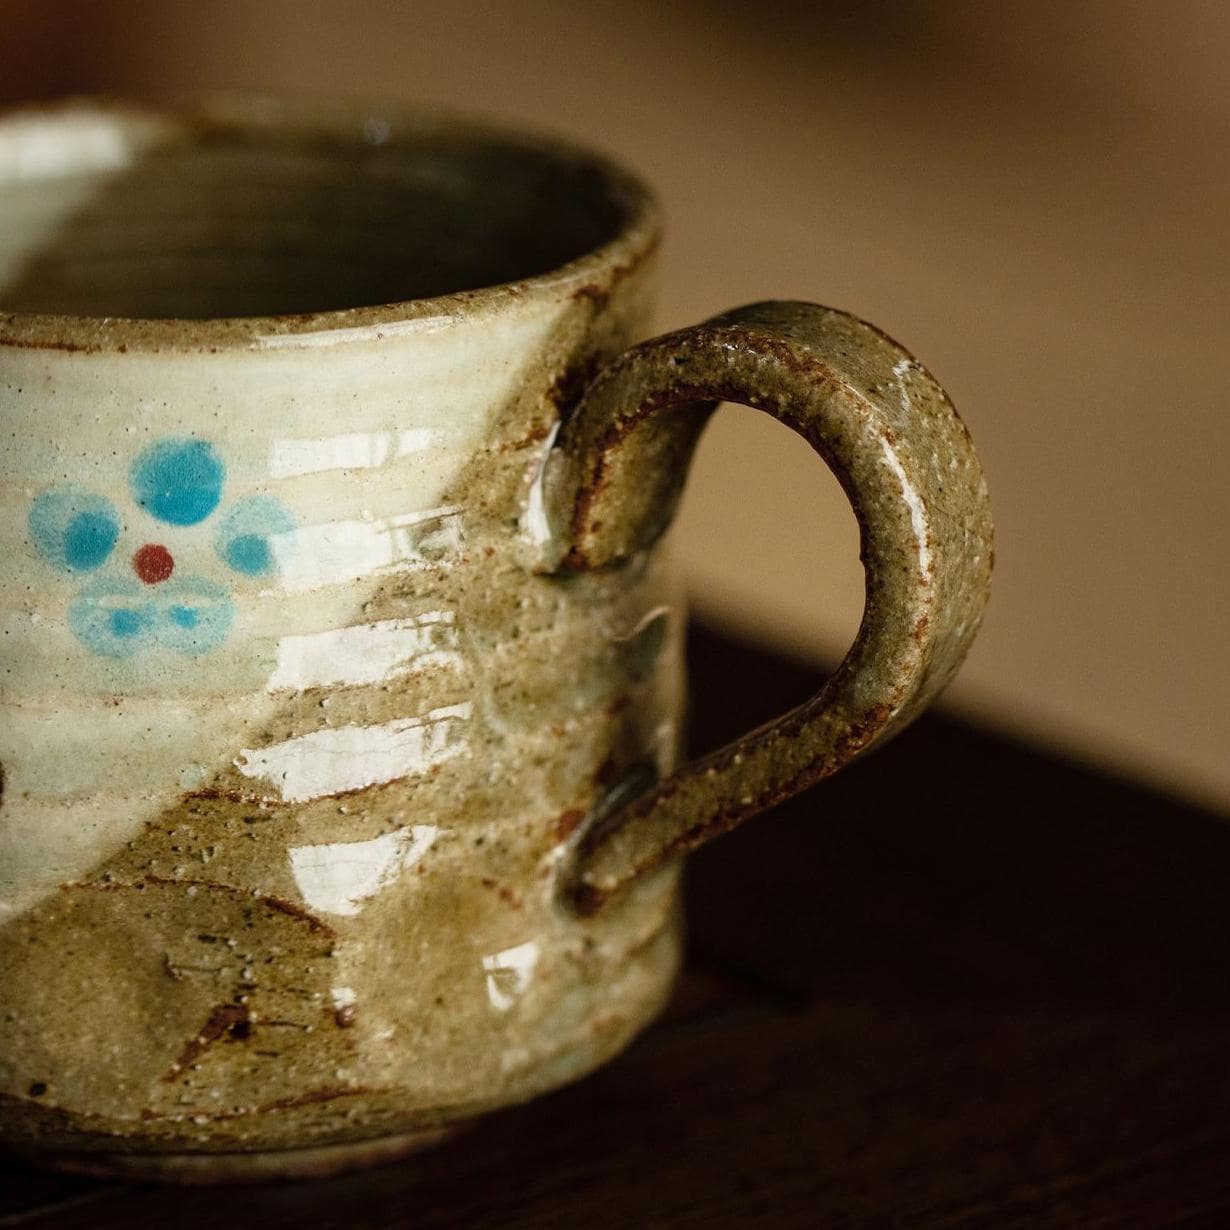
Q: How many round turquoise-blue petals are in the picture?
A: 5